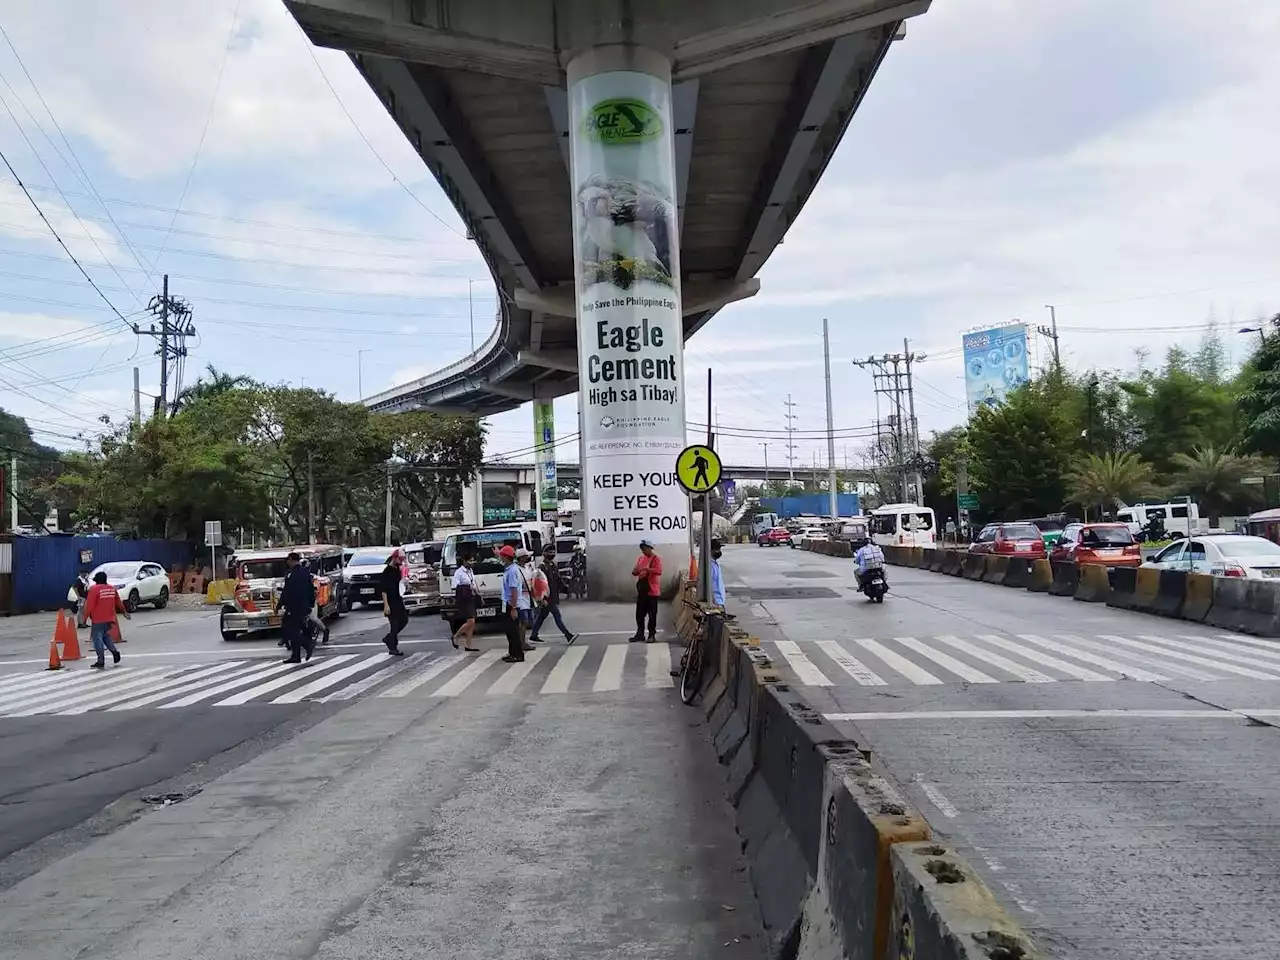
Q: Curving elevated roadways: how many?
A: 1